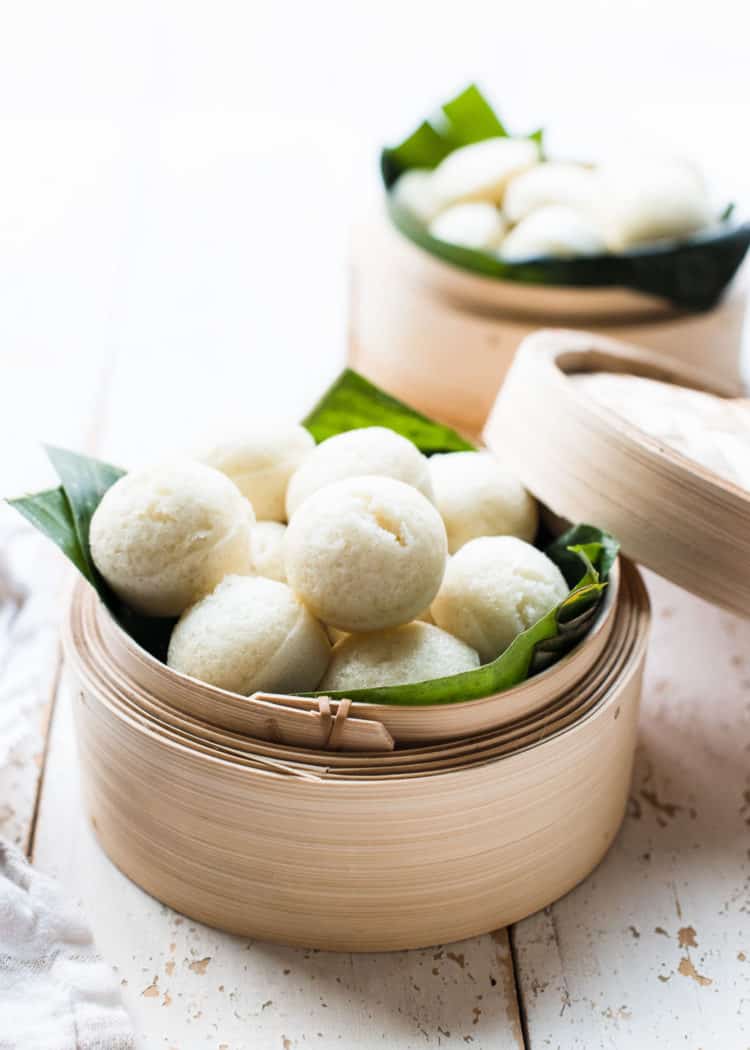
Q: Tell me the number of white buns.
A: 15